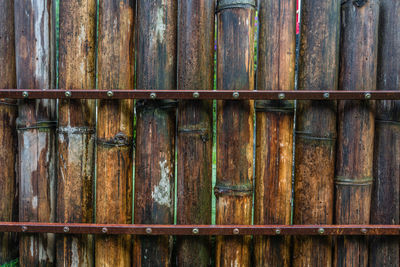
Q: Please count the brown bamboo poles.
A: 11